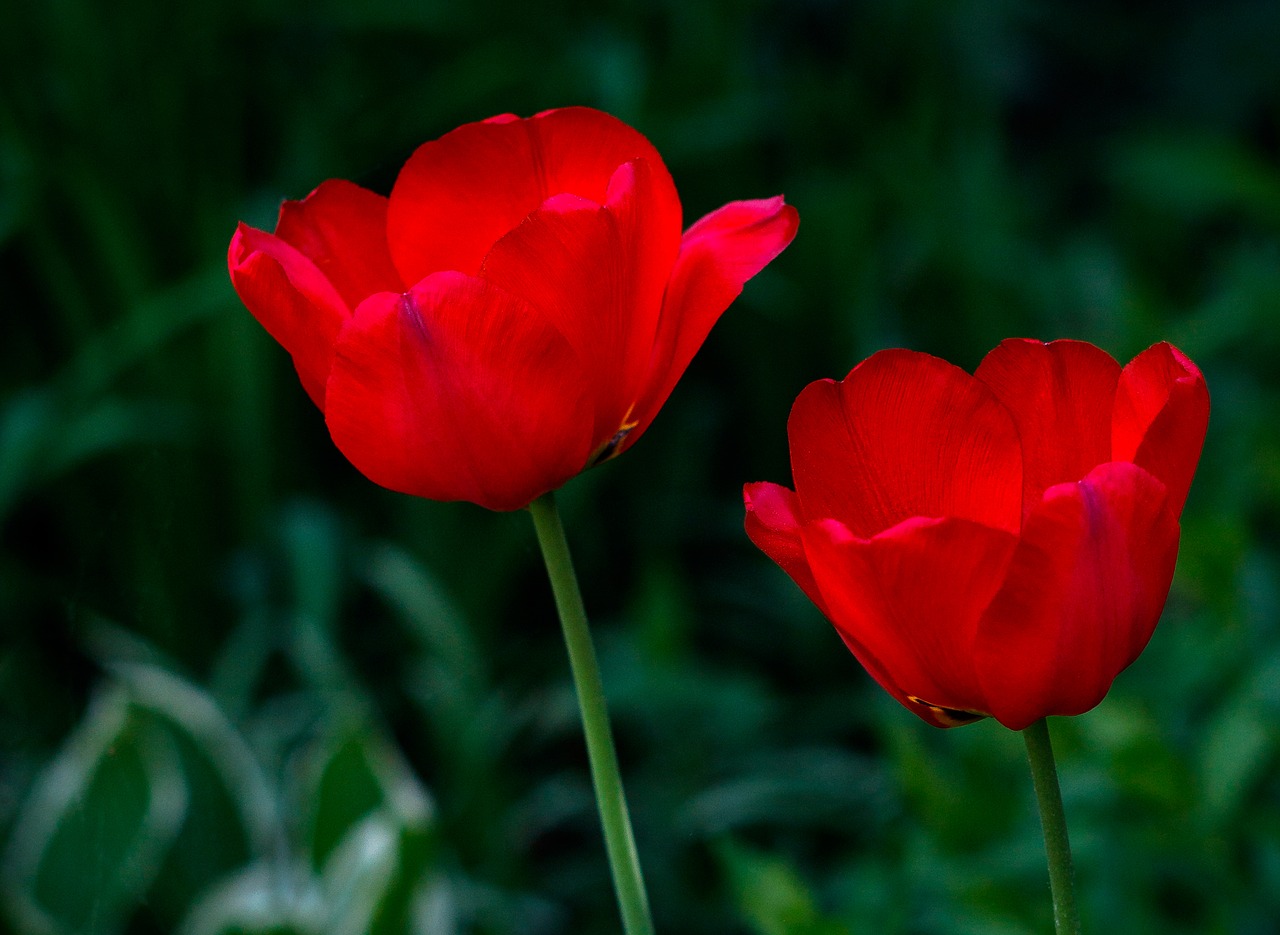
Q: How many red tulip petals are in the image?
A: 12